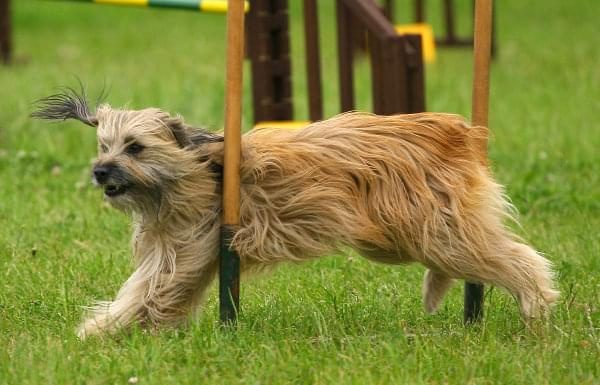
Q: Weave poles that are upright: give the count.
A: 2